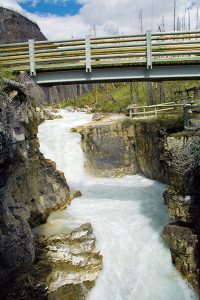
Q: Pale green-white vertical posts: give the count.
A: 3